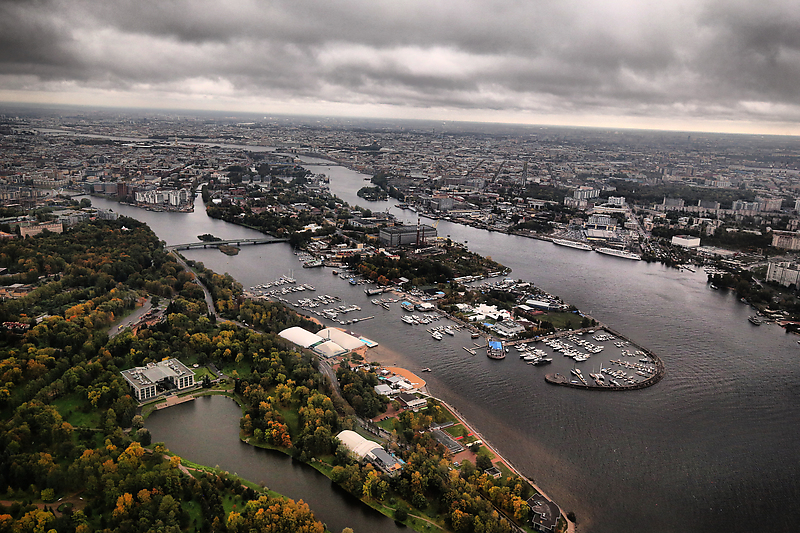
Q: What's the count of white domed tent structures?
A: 4